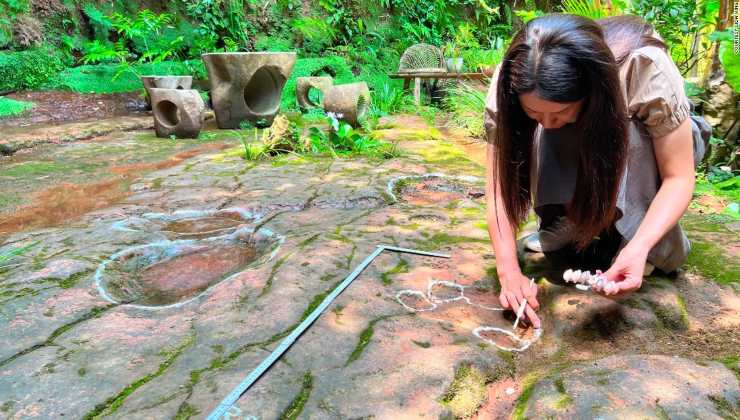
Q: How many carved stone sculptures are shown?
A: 5